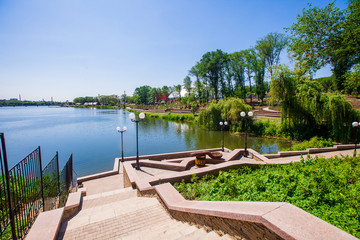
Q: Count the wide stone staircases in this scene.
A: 1